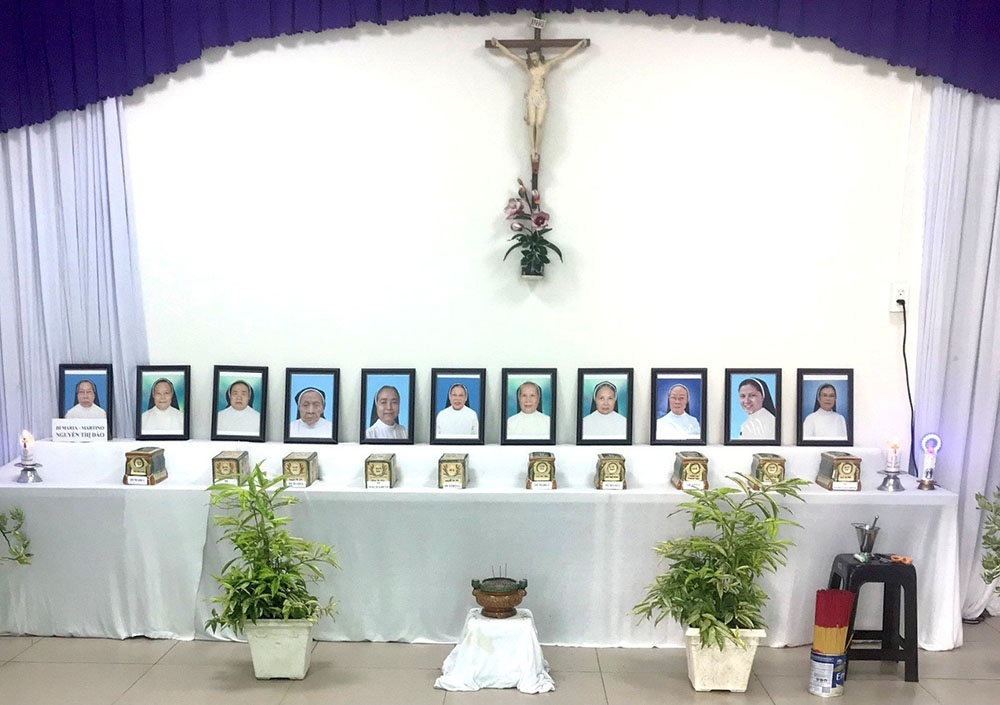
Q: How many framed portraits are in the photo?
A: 11